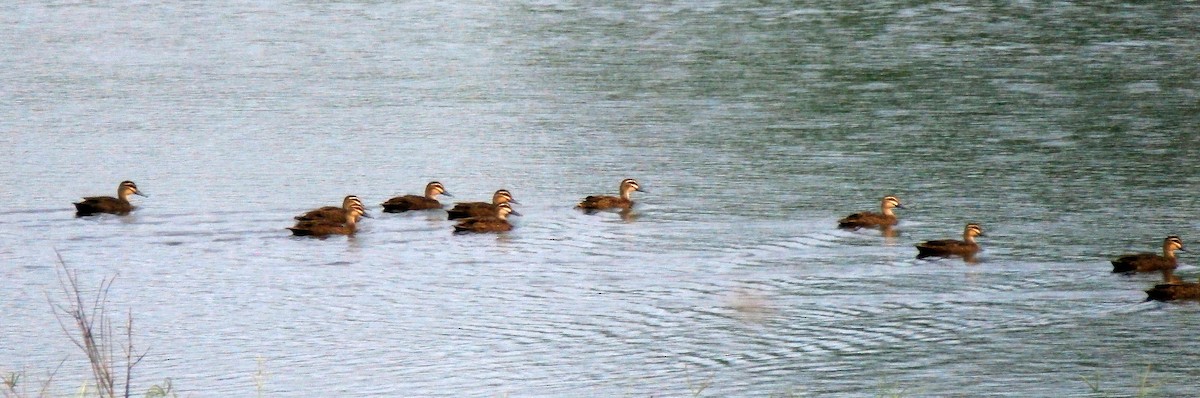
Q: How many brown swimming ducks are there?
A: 11